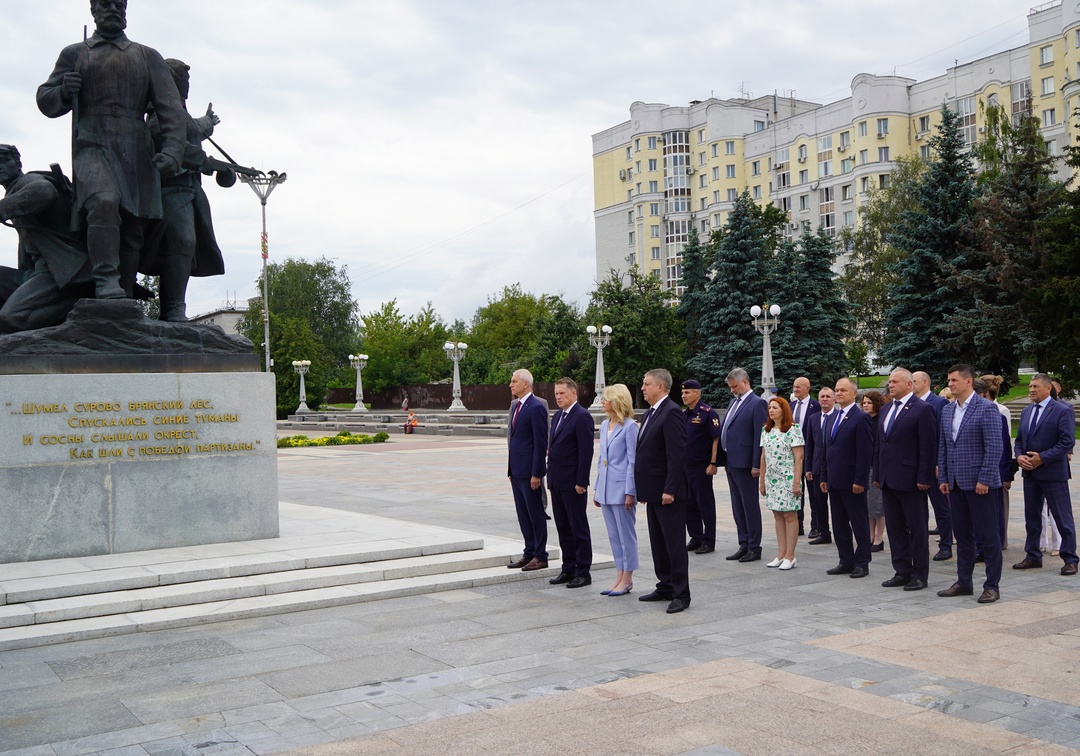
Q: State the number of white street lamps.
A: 5